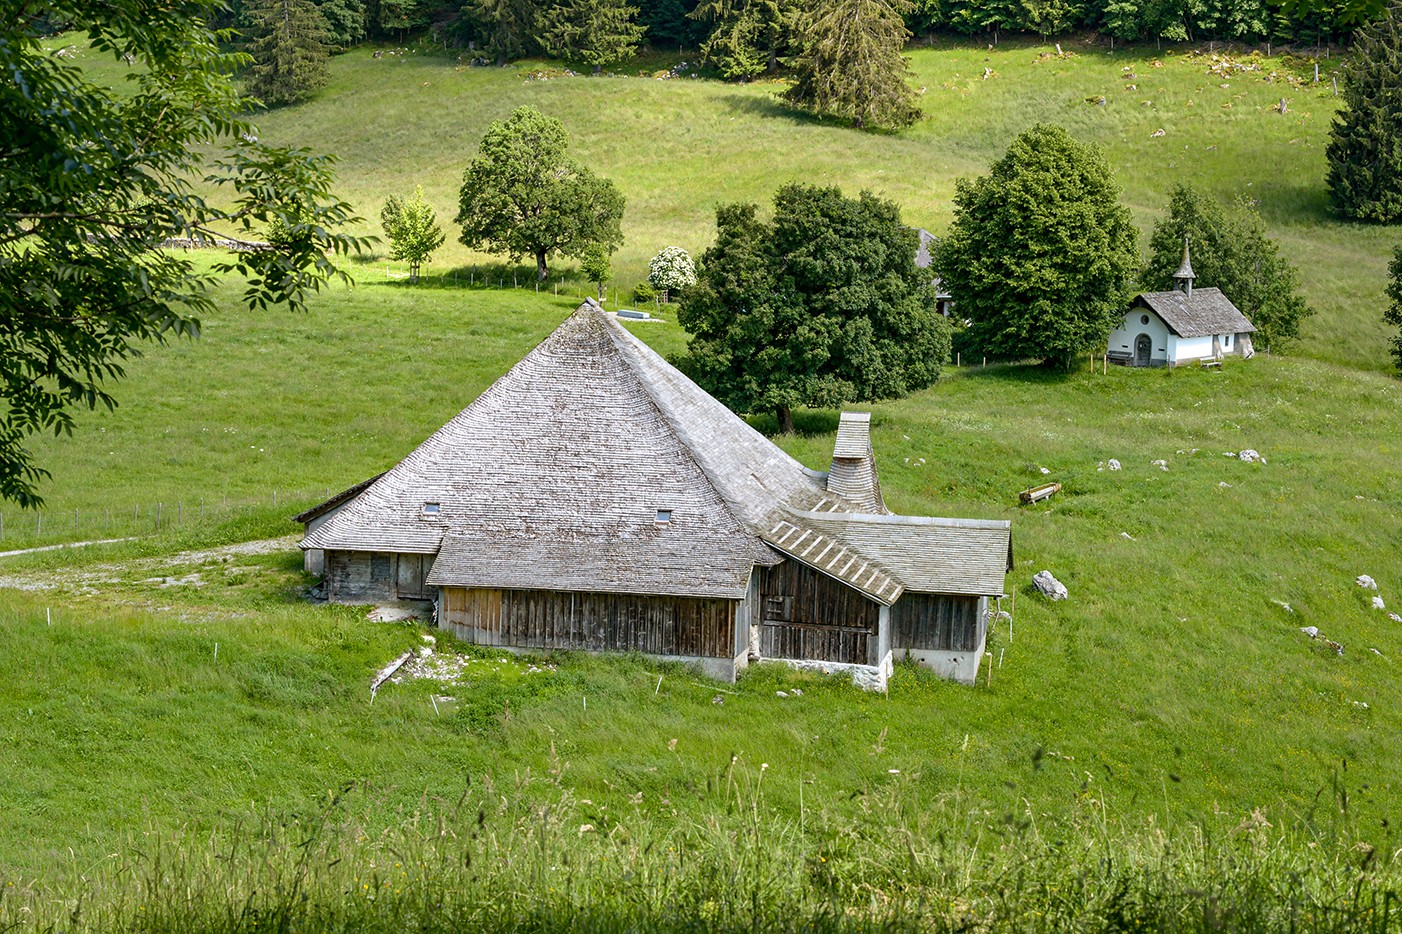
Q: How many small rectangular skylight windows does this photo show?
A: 2